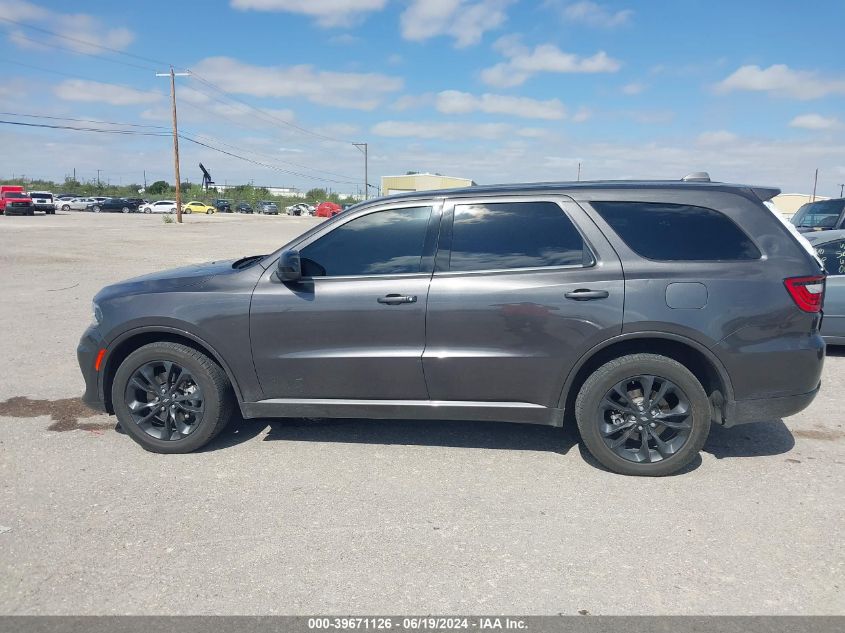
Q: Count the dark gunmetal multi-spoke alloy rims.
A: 2